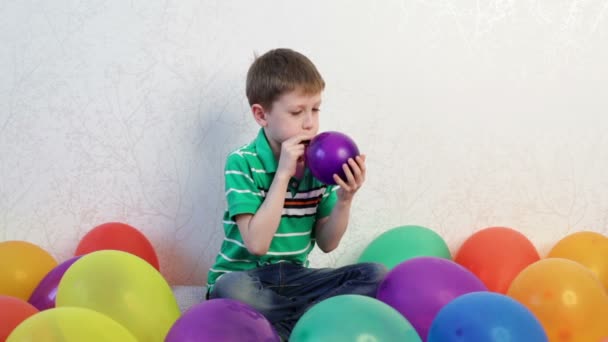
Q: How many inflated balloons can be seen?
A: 15